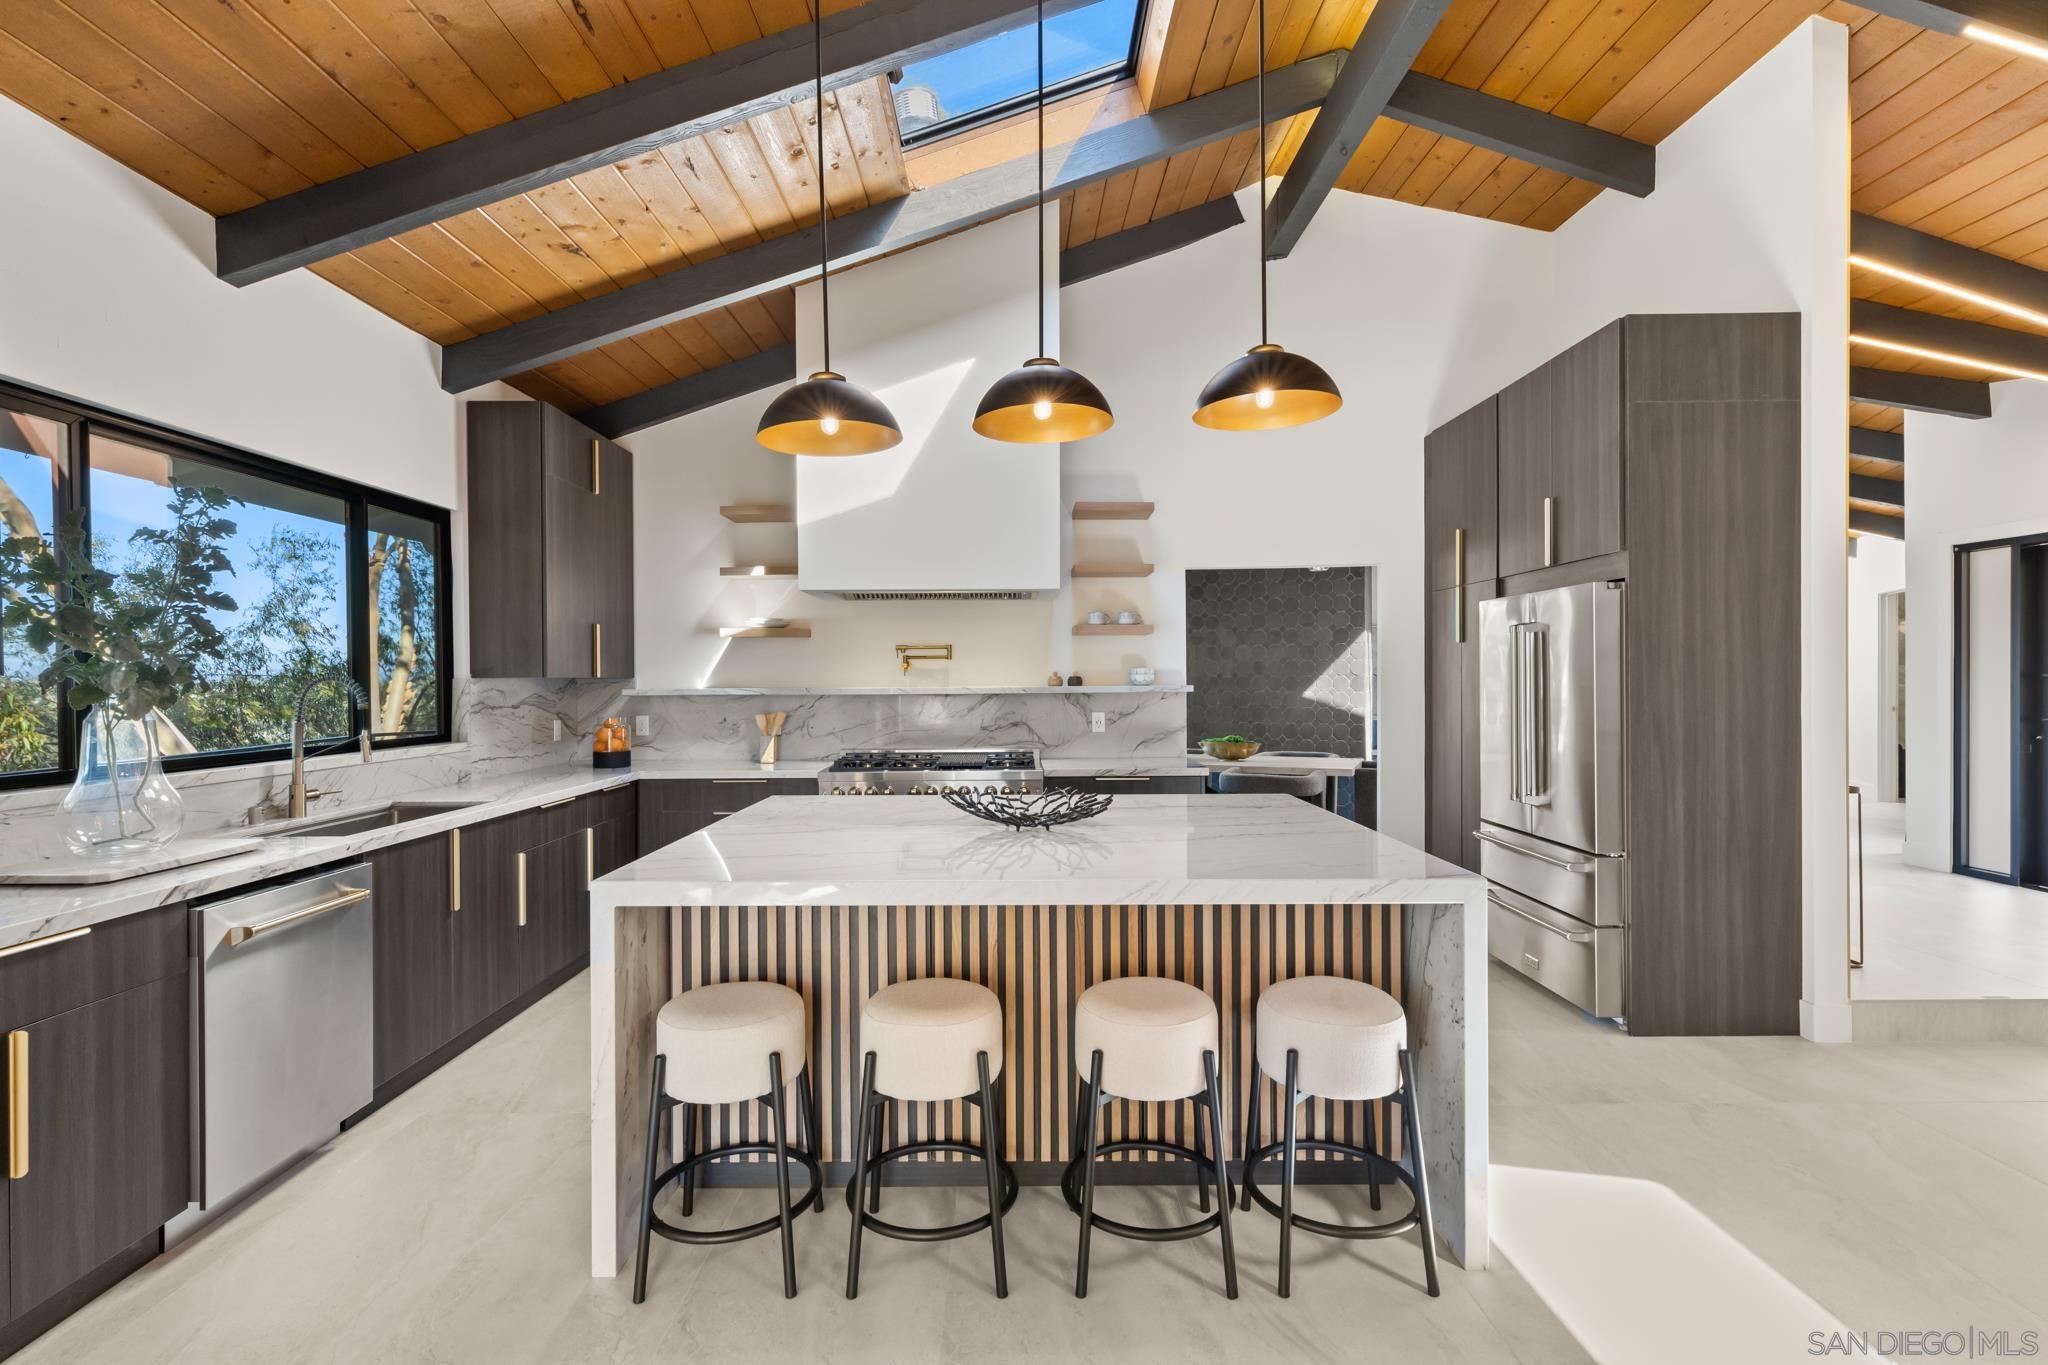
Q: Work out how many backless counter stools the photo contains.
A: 4